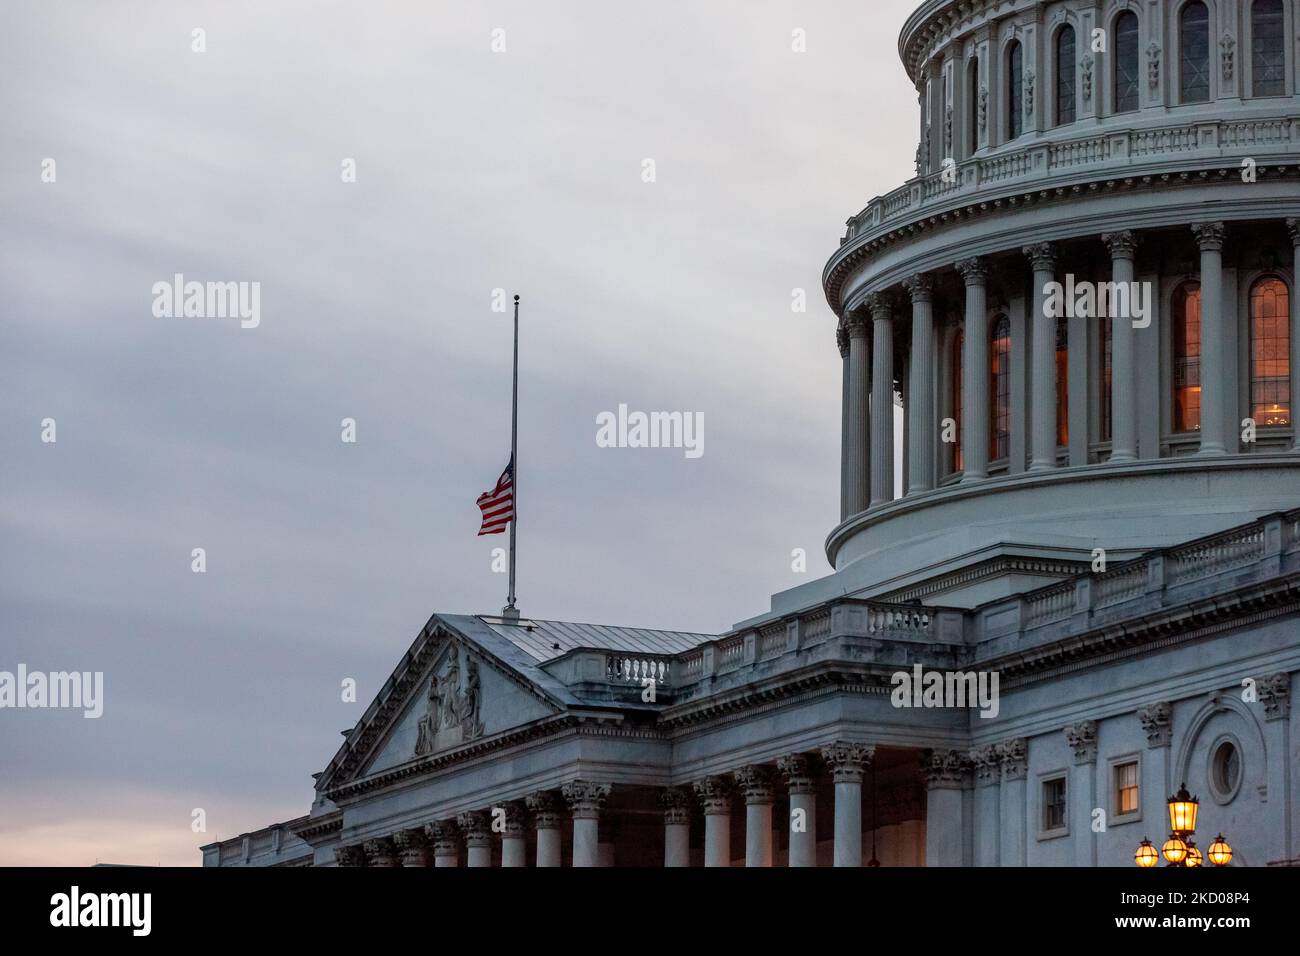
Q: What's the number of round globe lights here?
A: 4